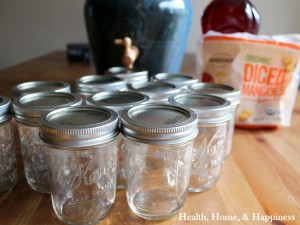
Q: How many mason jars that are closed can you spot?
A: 12